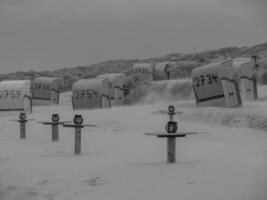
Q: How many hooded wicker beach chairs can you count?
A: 8